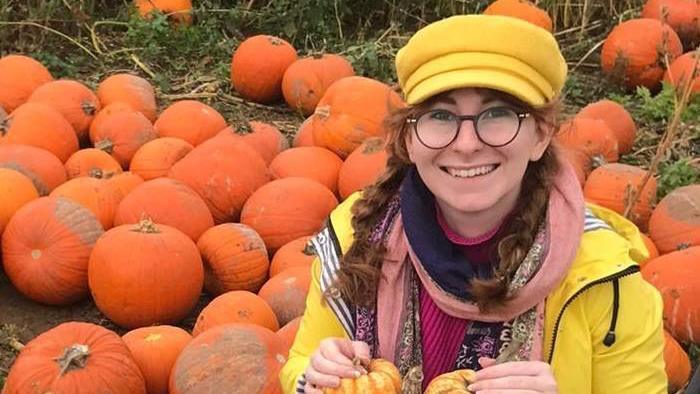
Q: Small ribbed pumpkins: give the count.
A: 2